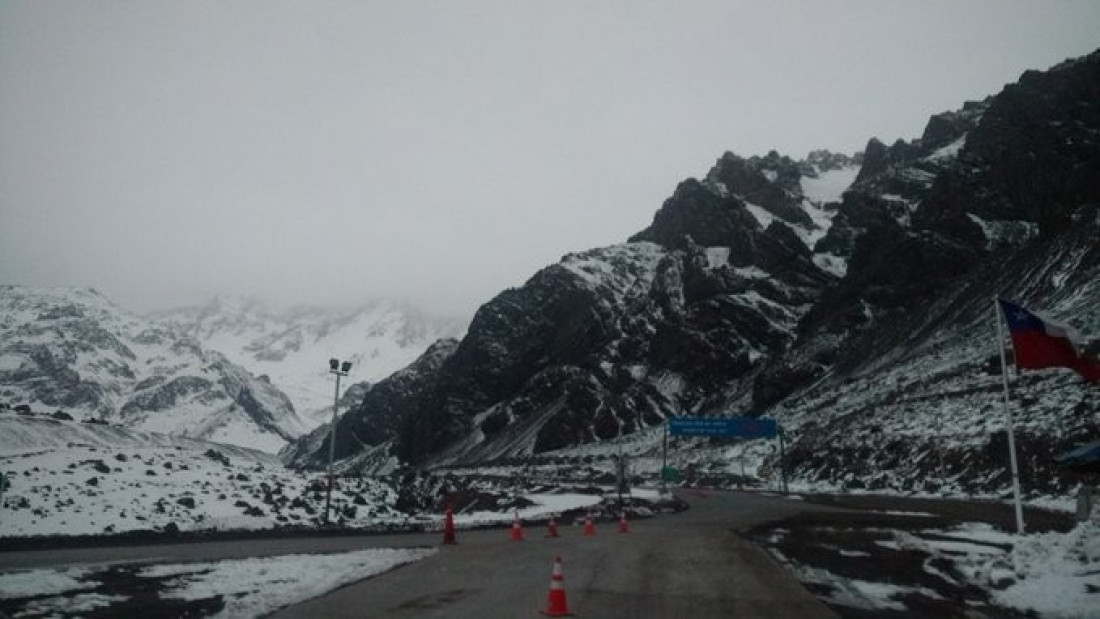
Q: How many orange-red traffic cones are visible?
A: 6